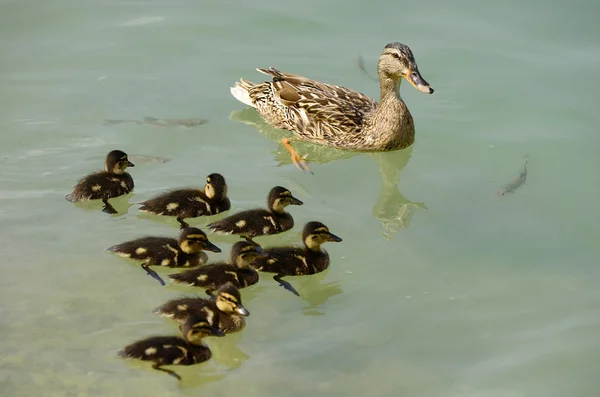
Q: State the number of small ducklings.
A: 8